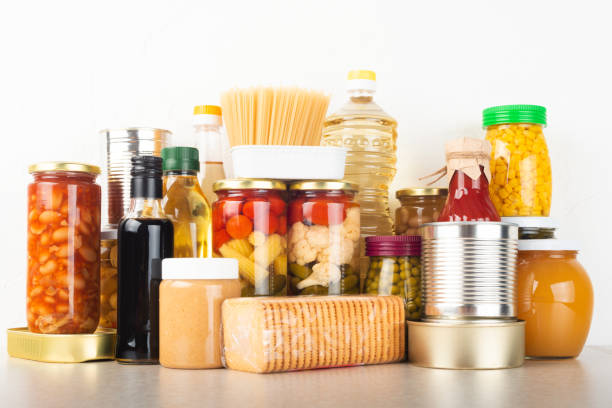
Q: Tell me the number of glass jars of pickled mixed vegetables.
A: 2